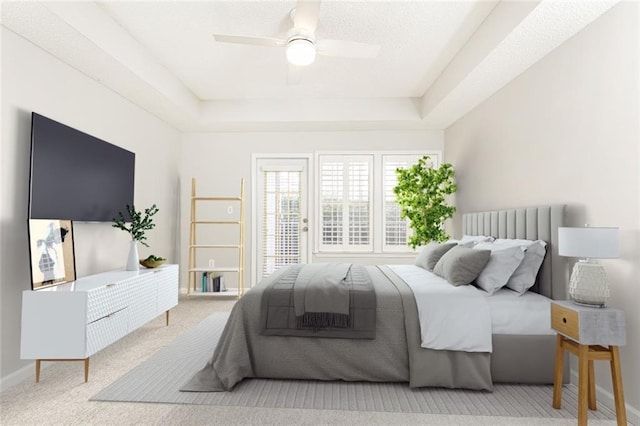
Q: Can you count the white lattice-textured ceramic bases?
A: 1